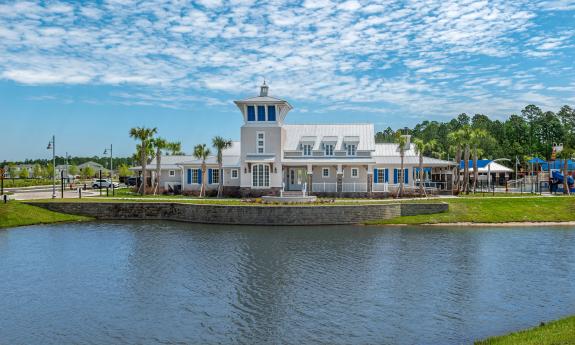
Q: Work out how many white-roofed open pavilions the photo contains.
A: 1